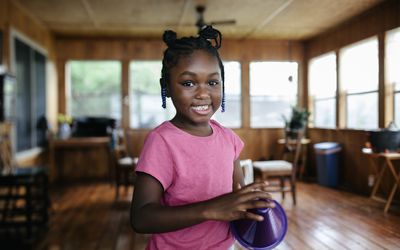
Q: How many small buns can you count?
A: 2